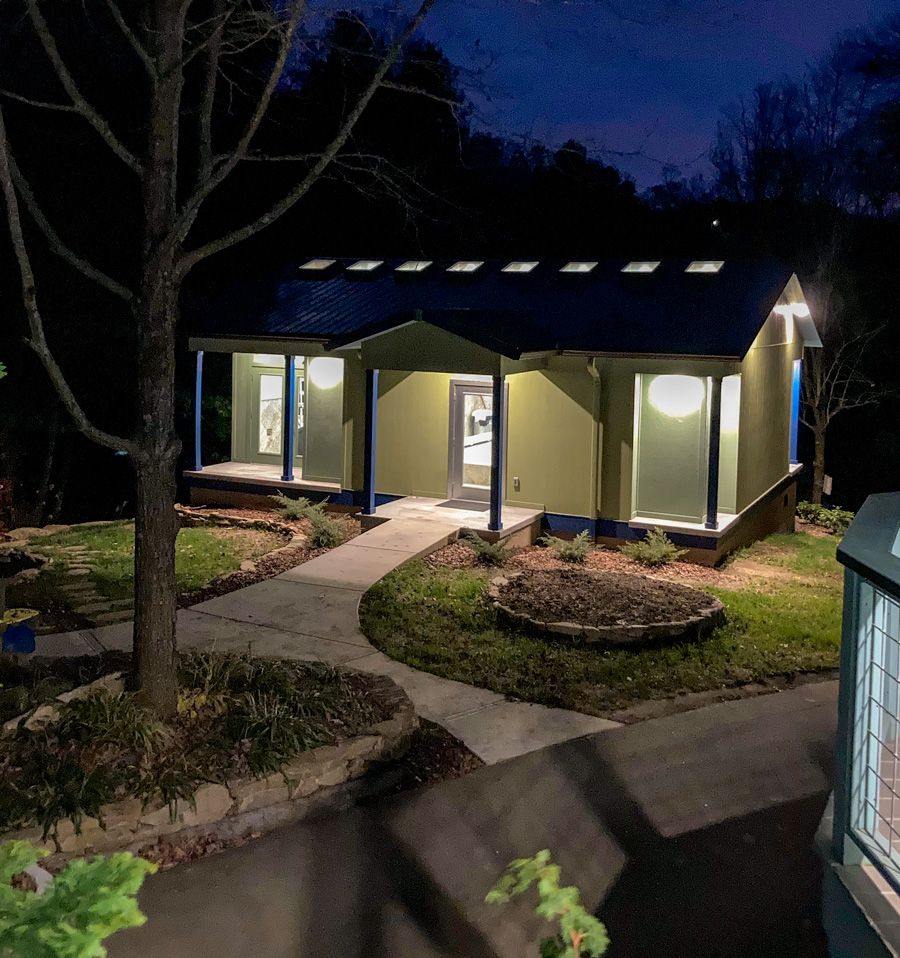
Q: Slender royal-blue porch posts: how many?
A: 6